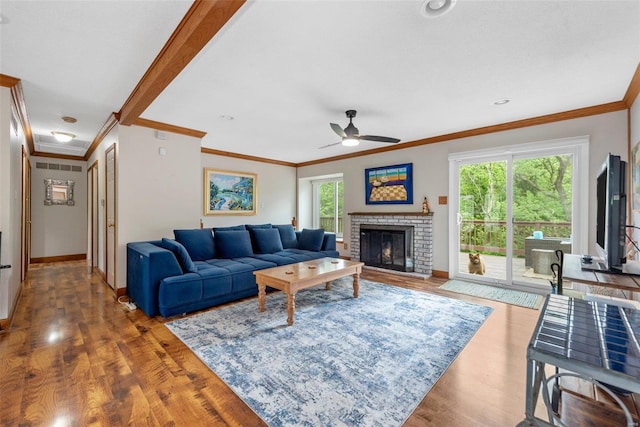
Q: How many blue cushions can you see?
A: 8